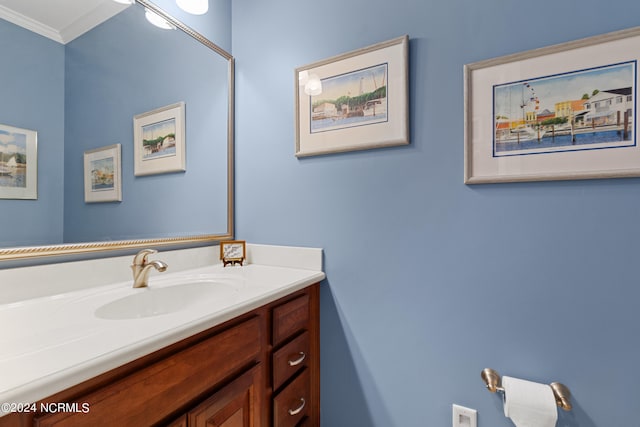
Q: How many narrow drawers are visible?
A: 3